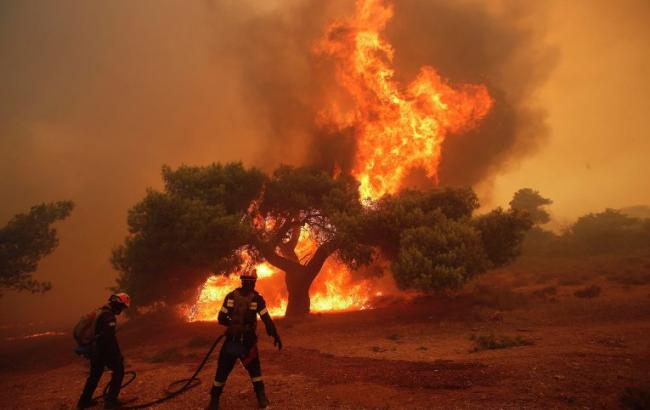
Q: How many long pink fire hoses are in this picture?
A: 0